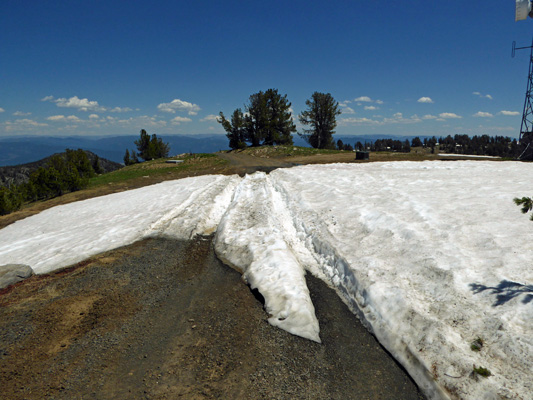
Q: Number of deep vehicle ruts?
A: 2